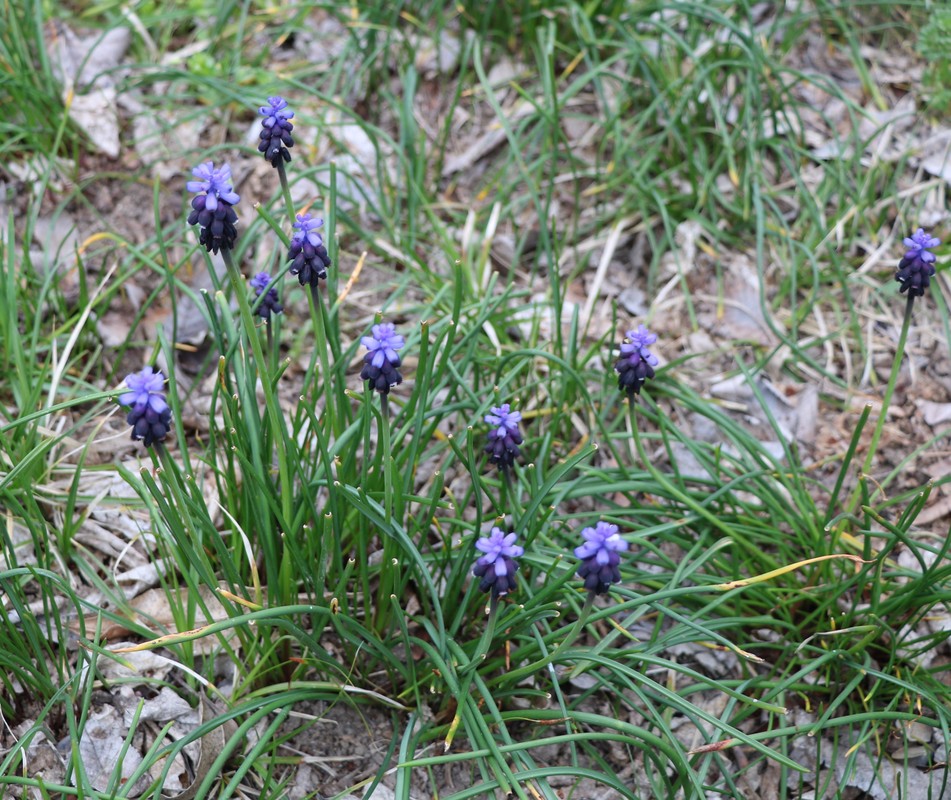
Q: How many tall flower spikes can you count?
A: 11